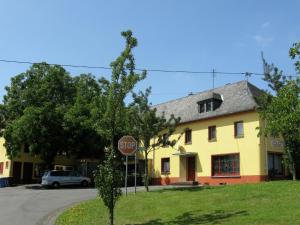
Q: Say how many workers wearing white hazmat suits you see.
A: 0